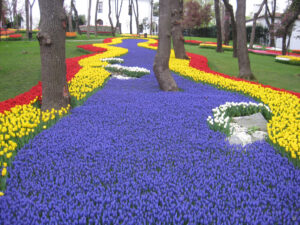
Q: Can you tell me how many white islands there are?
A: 3